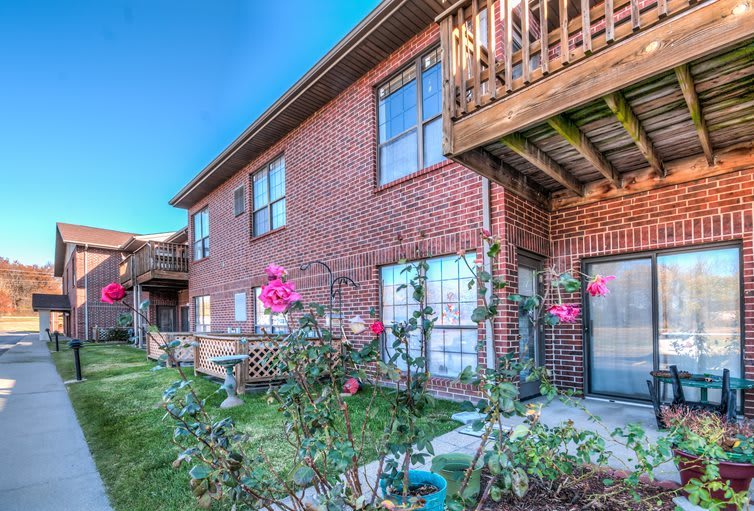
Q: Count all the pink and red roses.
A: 6